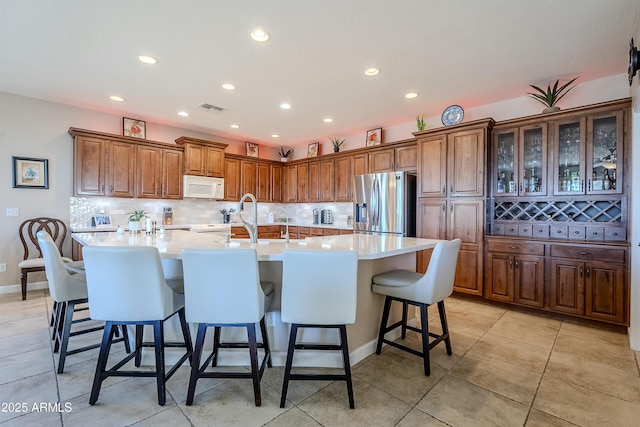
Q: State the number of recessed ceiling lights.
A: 11